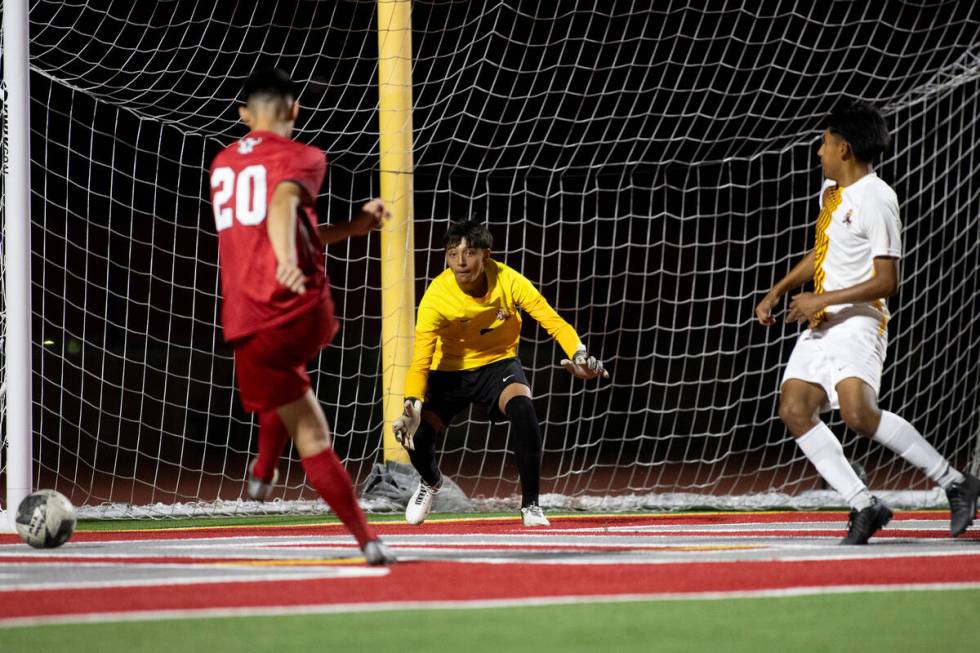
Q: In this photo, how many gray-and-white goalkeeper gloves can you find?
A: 2